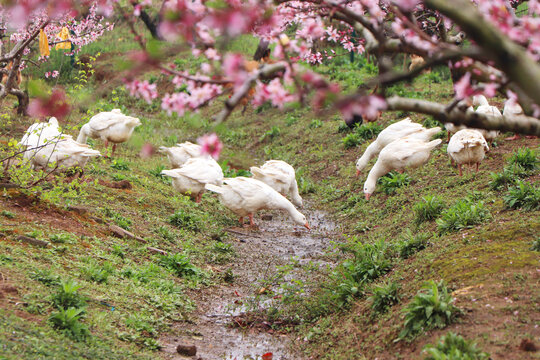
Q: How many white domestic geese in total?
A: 13